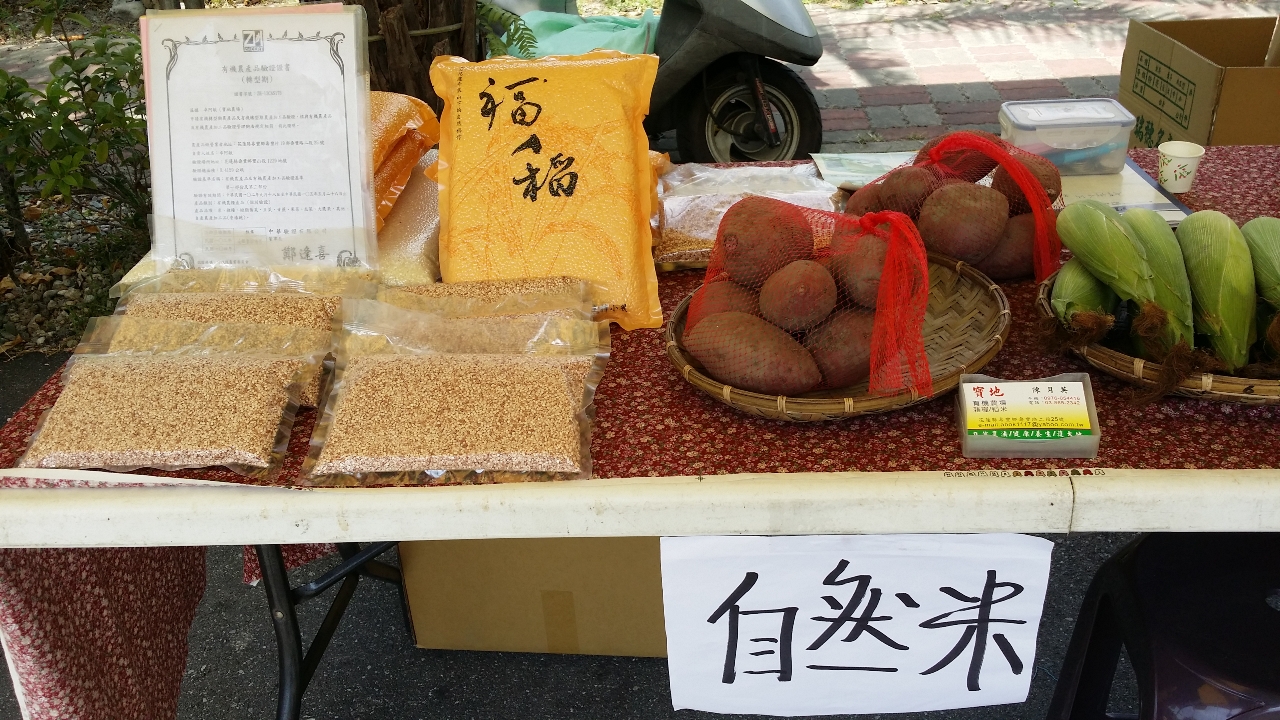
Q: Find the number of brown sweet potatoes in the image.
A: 12